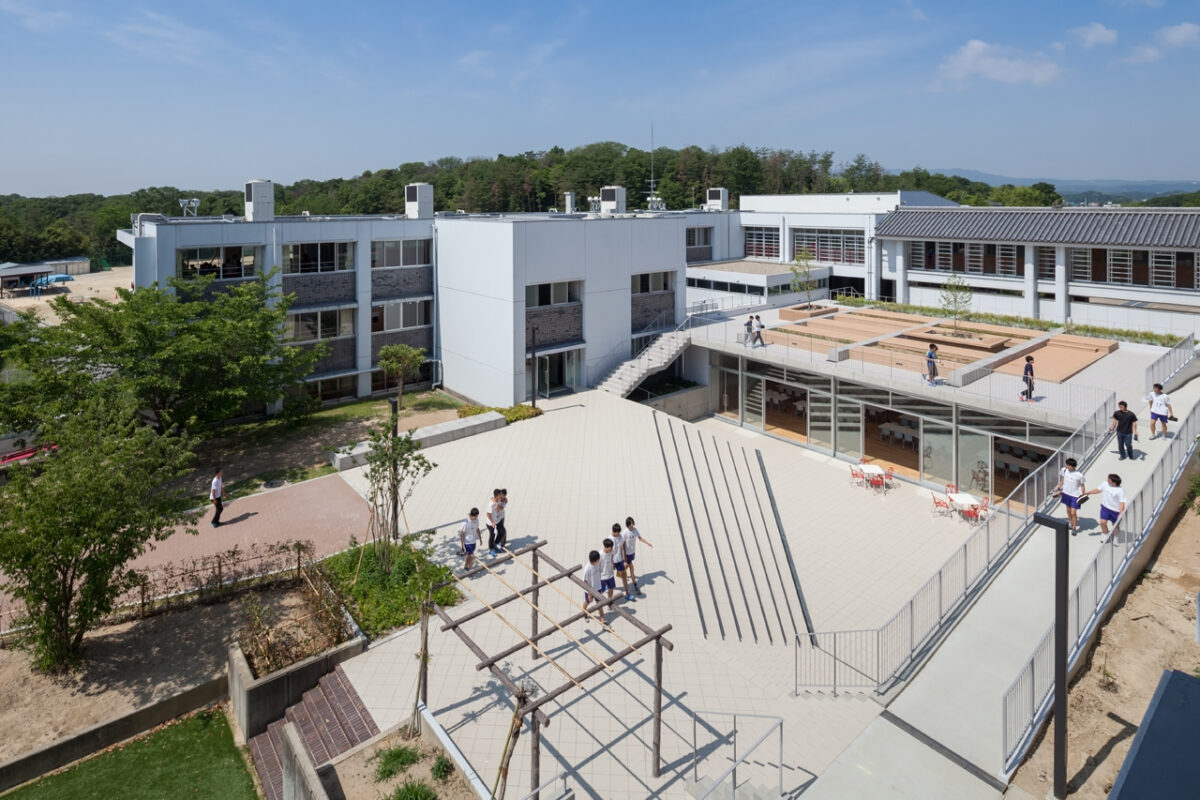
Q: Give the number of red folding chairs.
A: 8